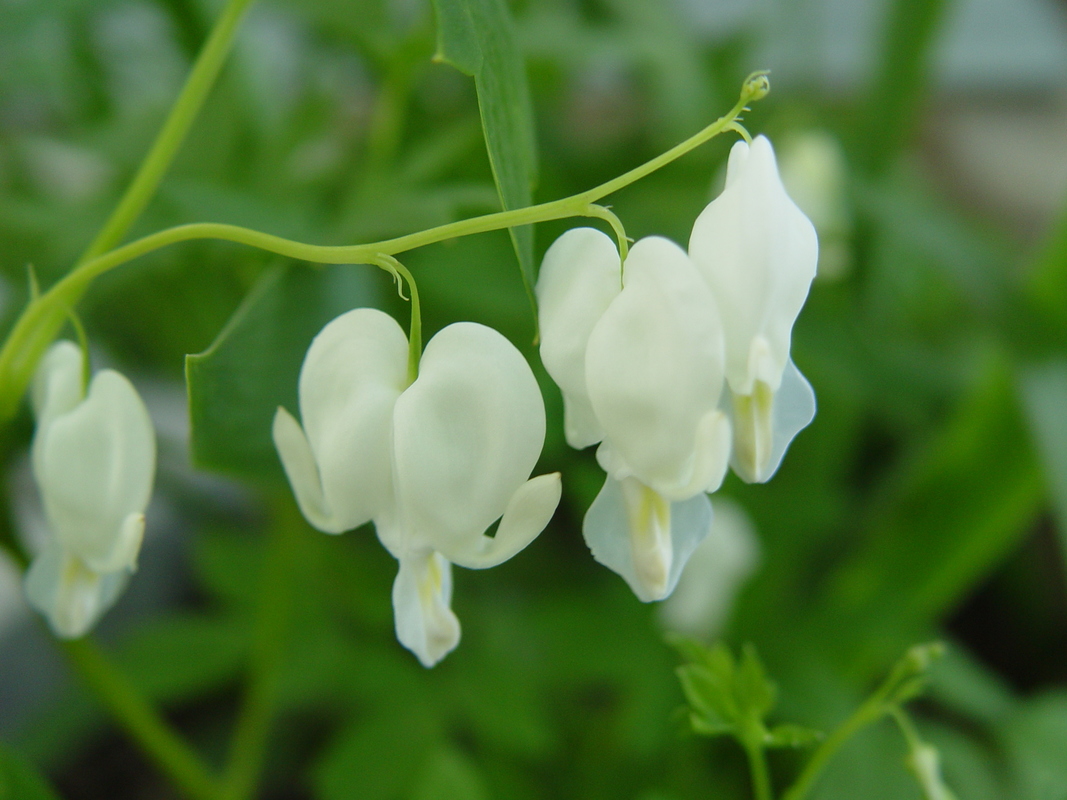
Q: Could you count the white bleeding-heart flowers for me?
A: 4